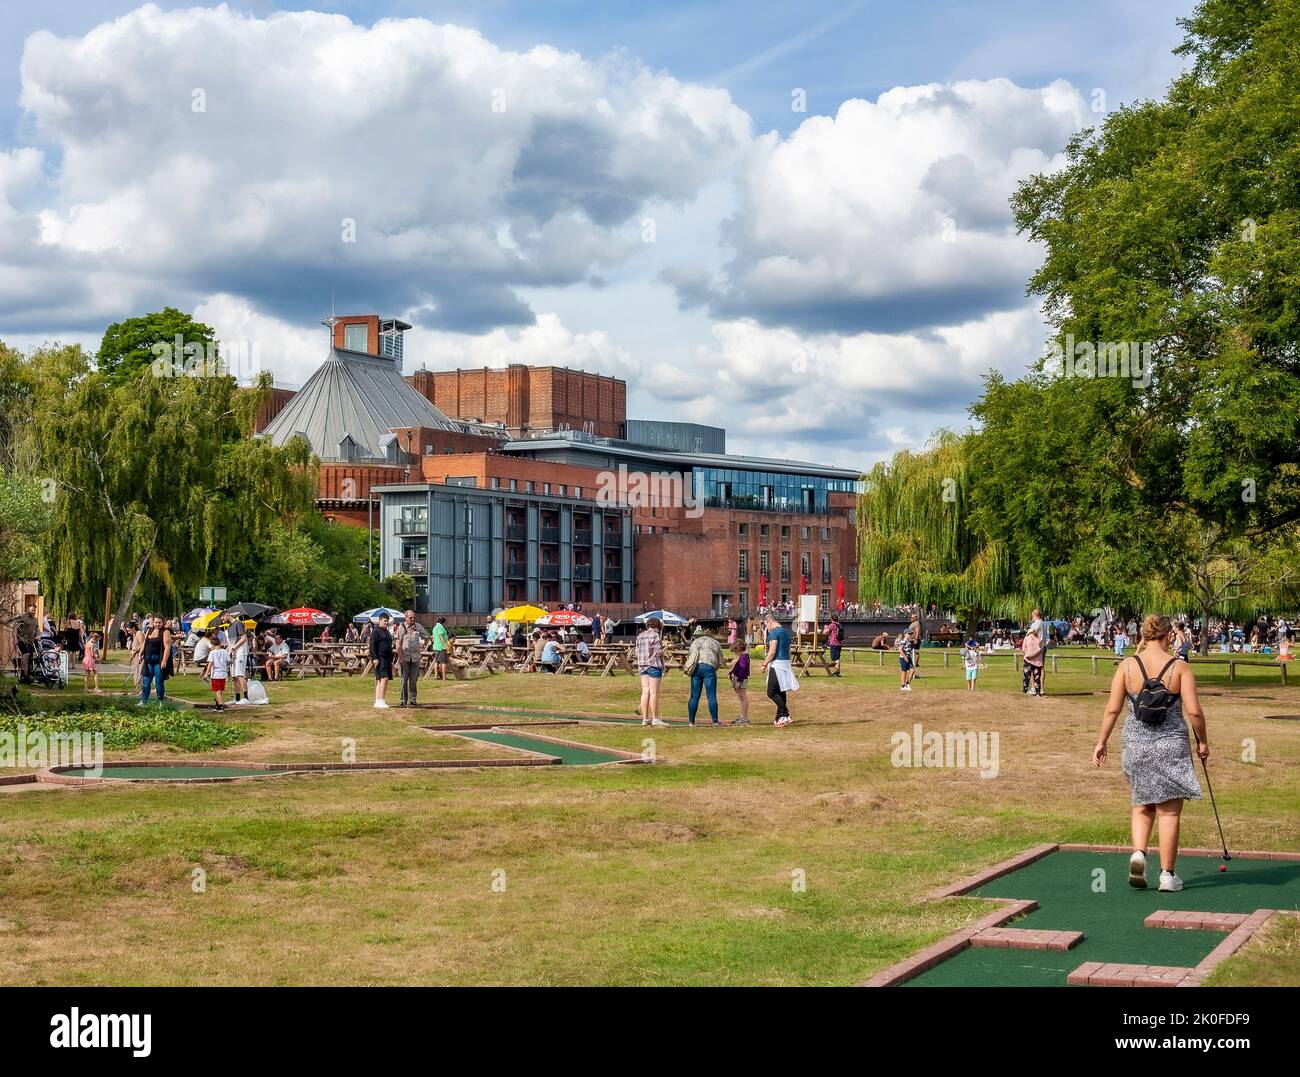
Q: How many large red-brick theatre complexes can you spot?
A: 1